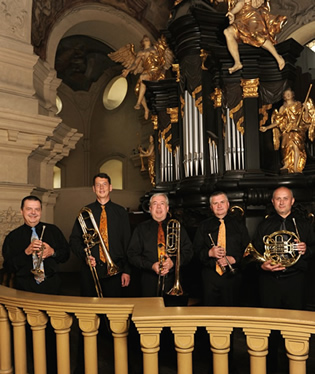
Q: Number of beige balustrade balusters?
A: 11